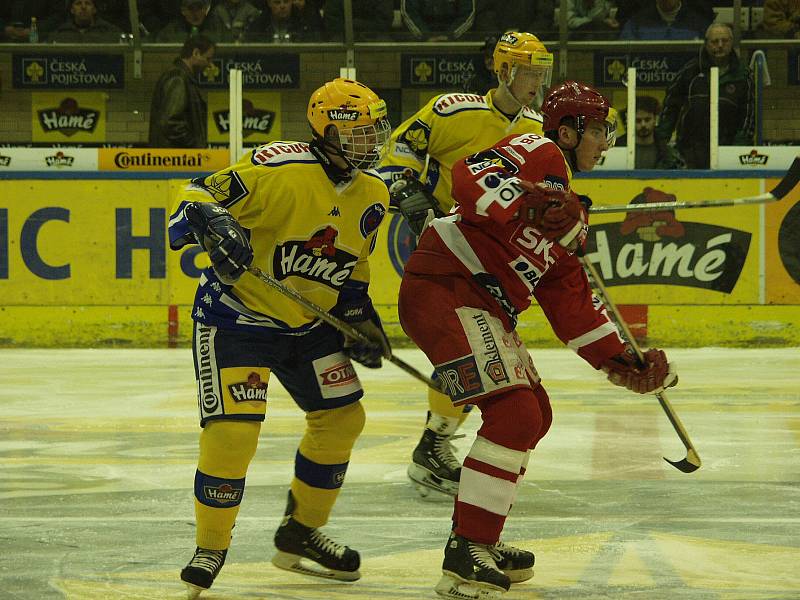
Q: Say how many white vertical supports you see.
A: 4